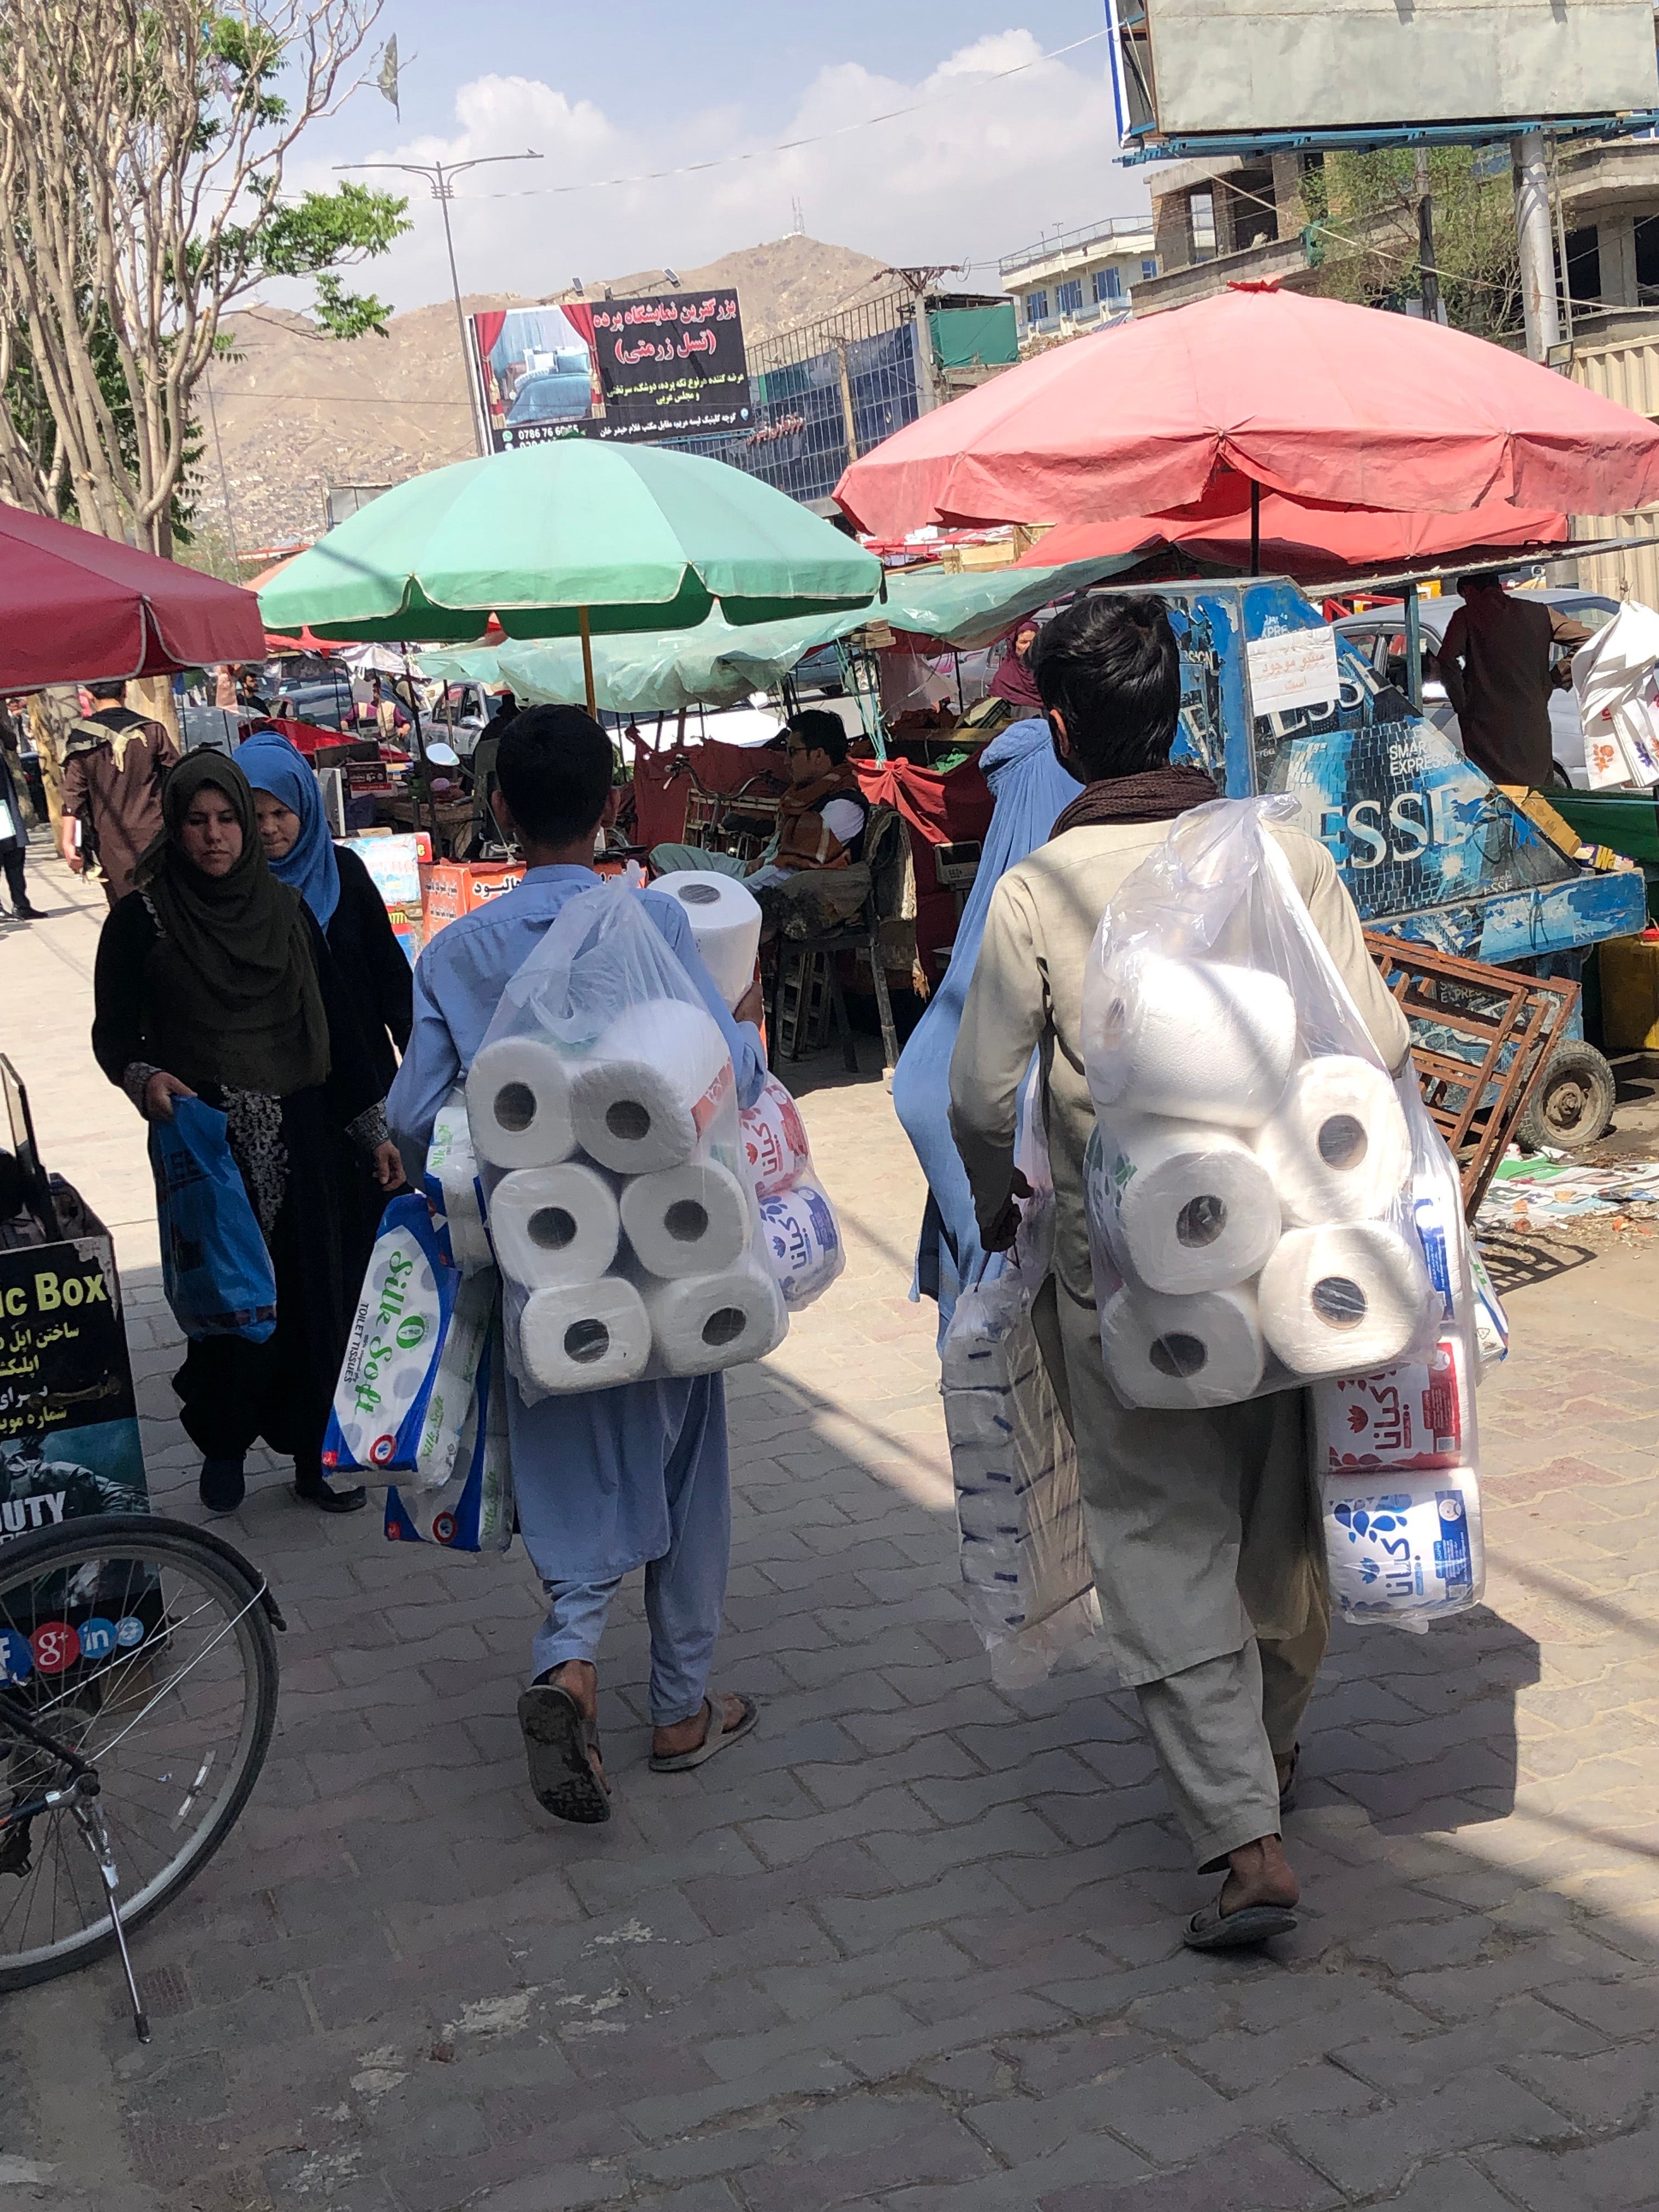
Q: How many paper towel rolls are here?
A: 12